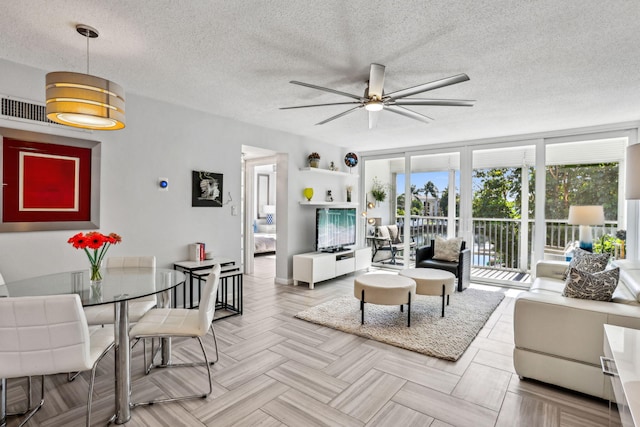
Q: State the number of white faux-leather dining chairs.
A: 4